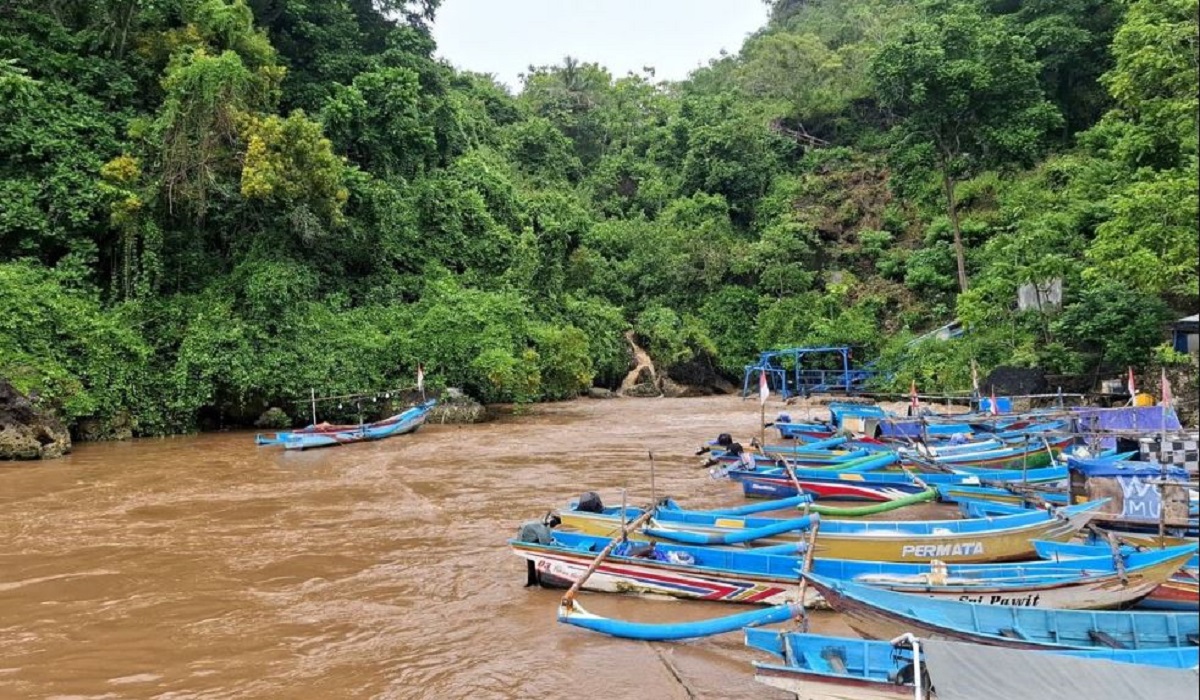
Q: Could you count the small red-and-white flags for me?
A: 6